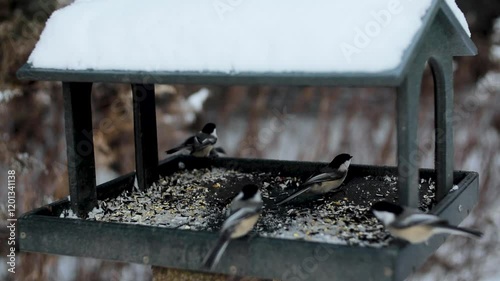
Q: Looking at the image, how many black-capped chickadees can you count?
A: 4